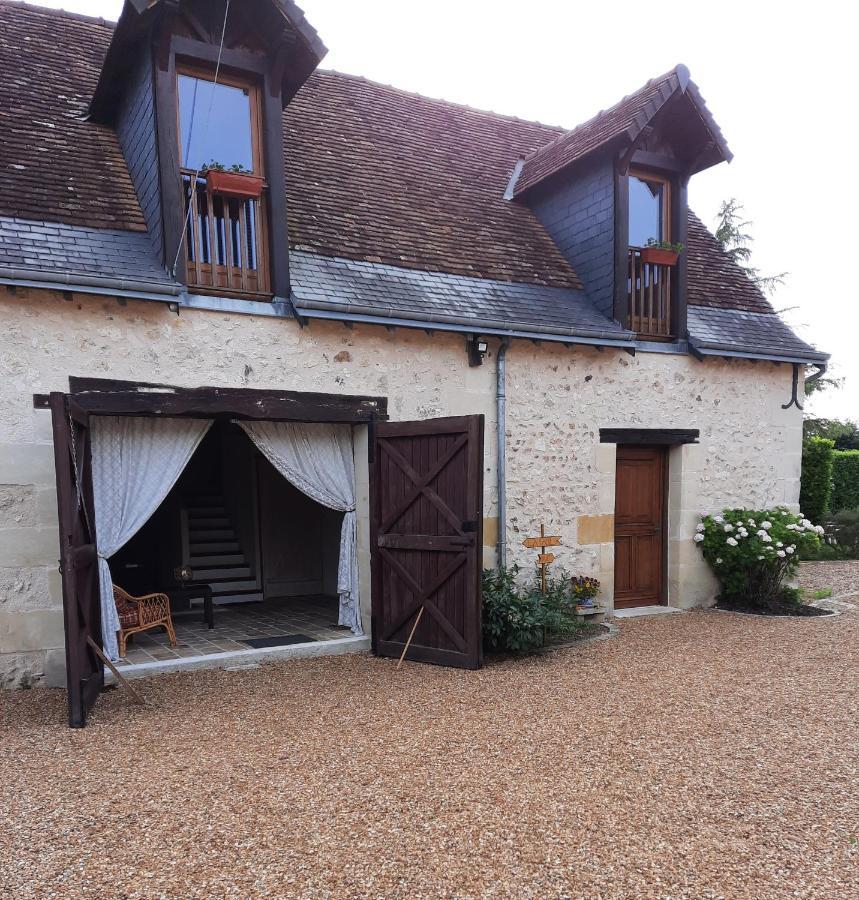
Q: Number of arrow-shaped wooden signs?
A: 2